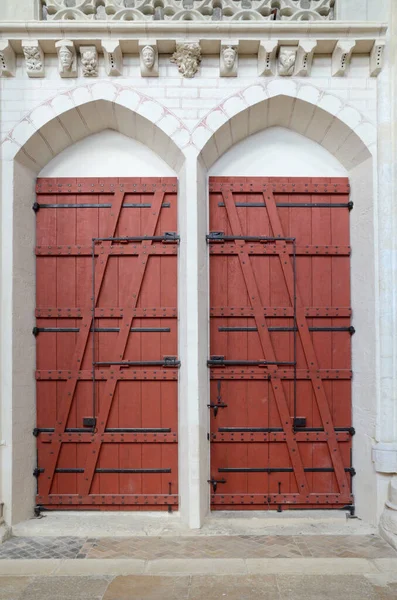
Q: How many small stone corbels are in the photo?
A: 13